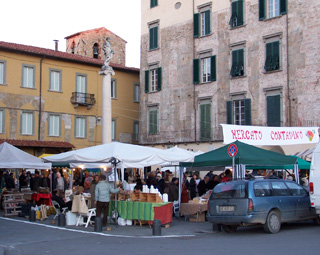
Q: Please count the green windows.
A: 13